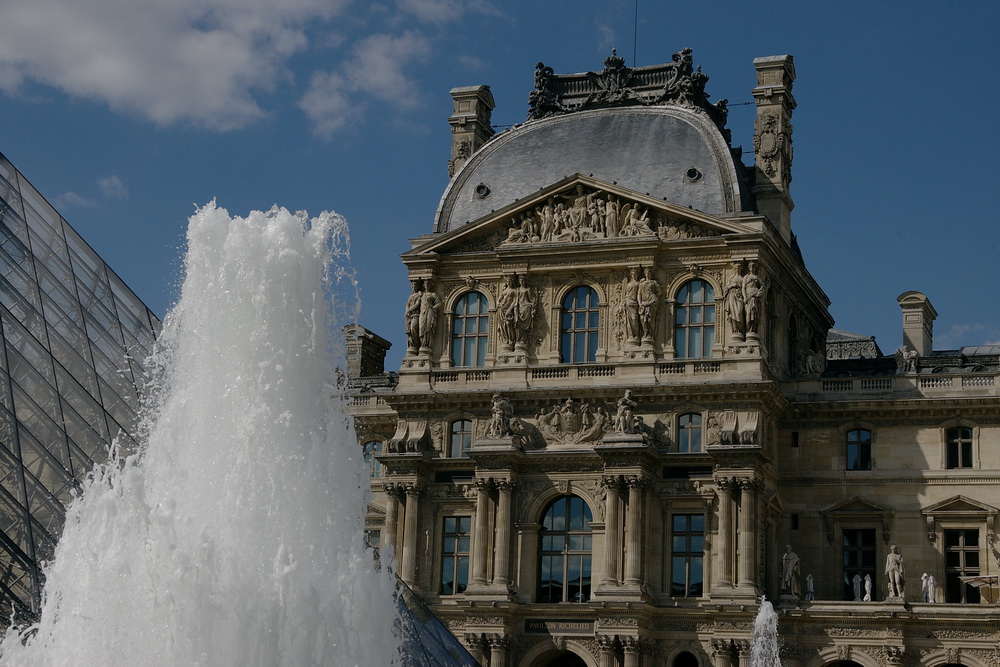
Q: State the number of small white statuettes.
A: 5